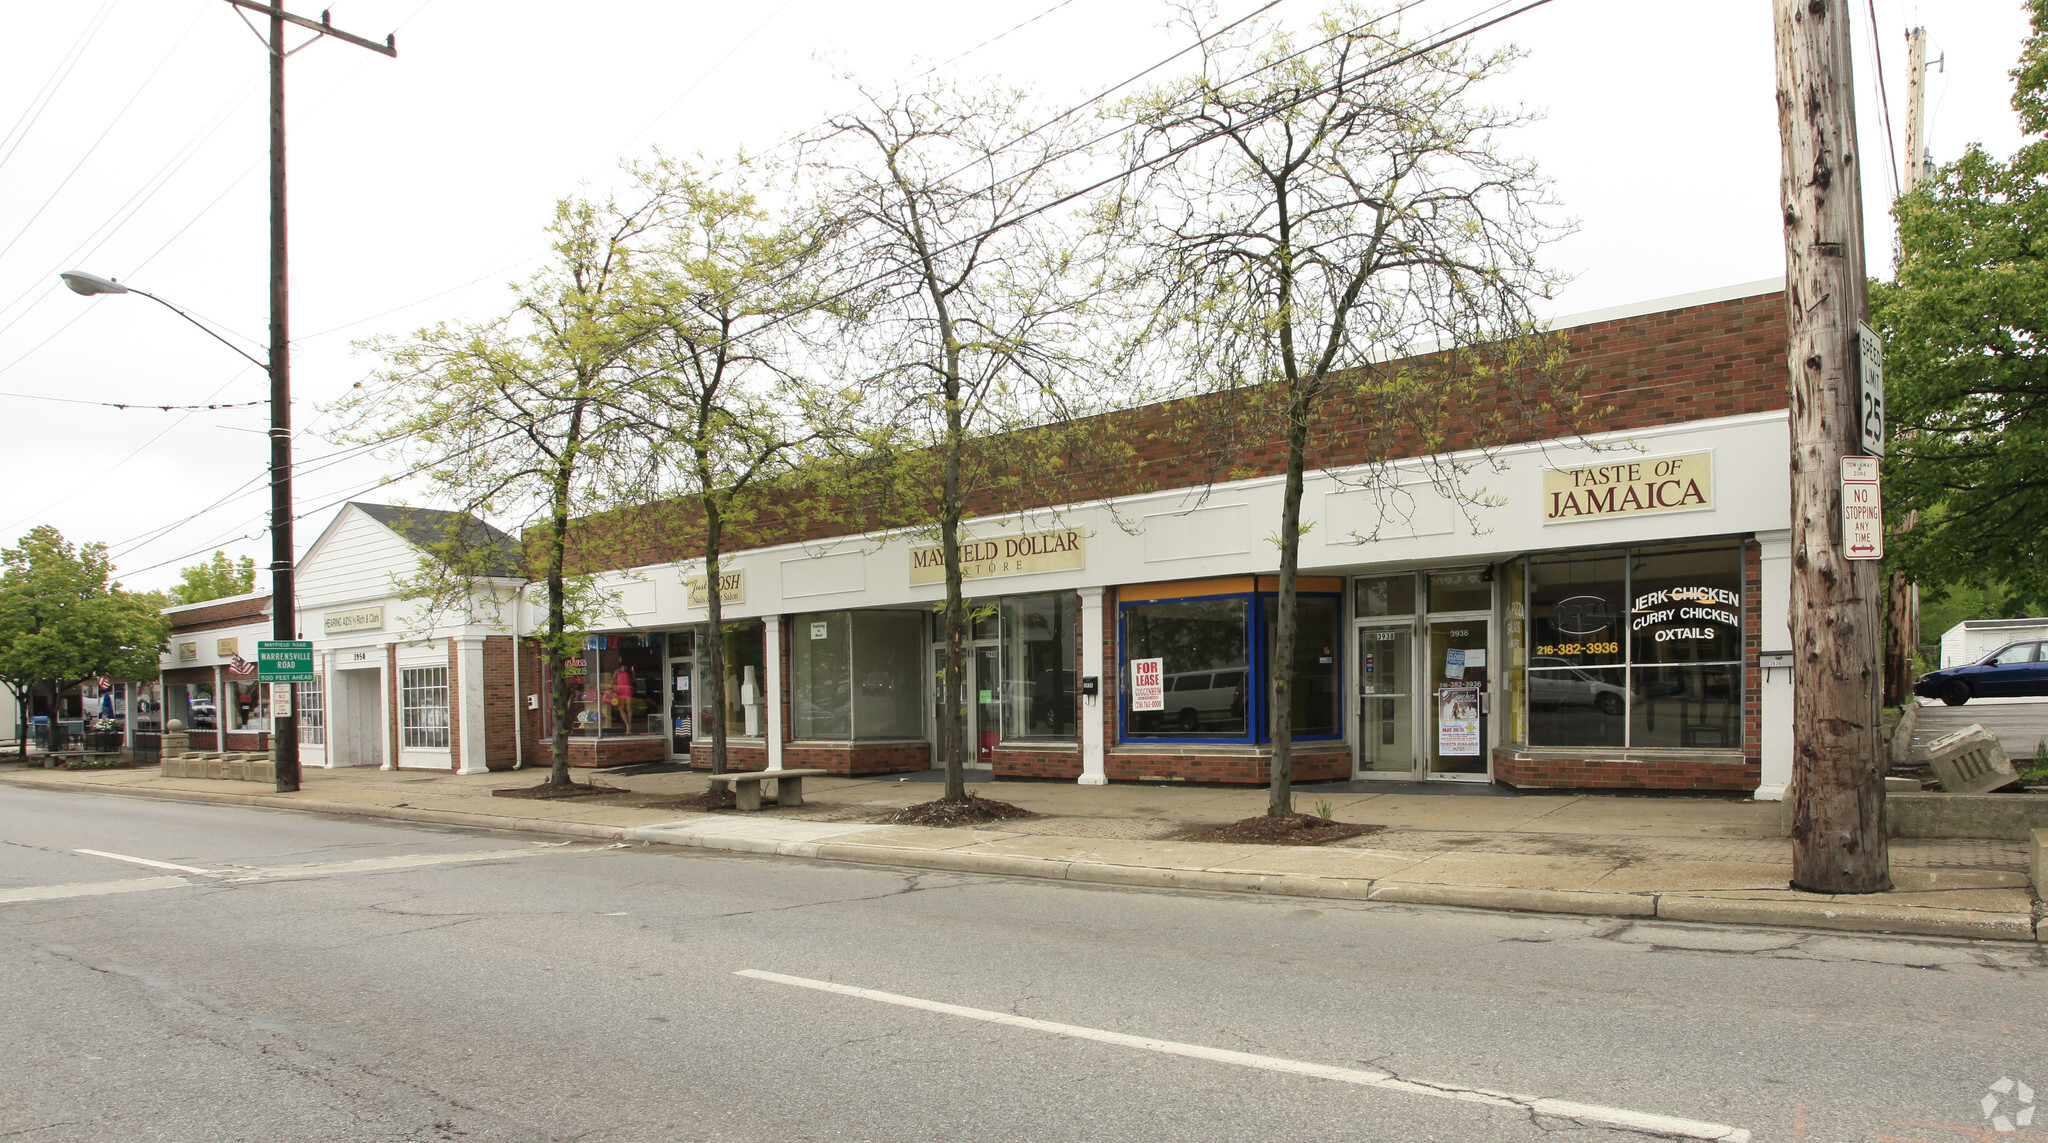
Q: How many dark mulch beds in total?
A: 4